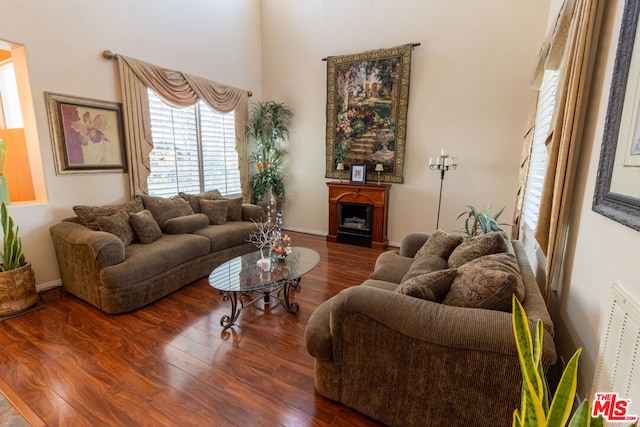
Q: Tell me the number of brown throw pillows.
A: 13